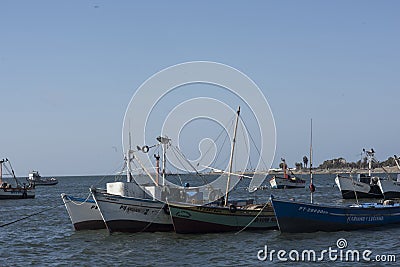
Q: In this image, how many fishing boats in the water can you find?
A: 9